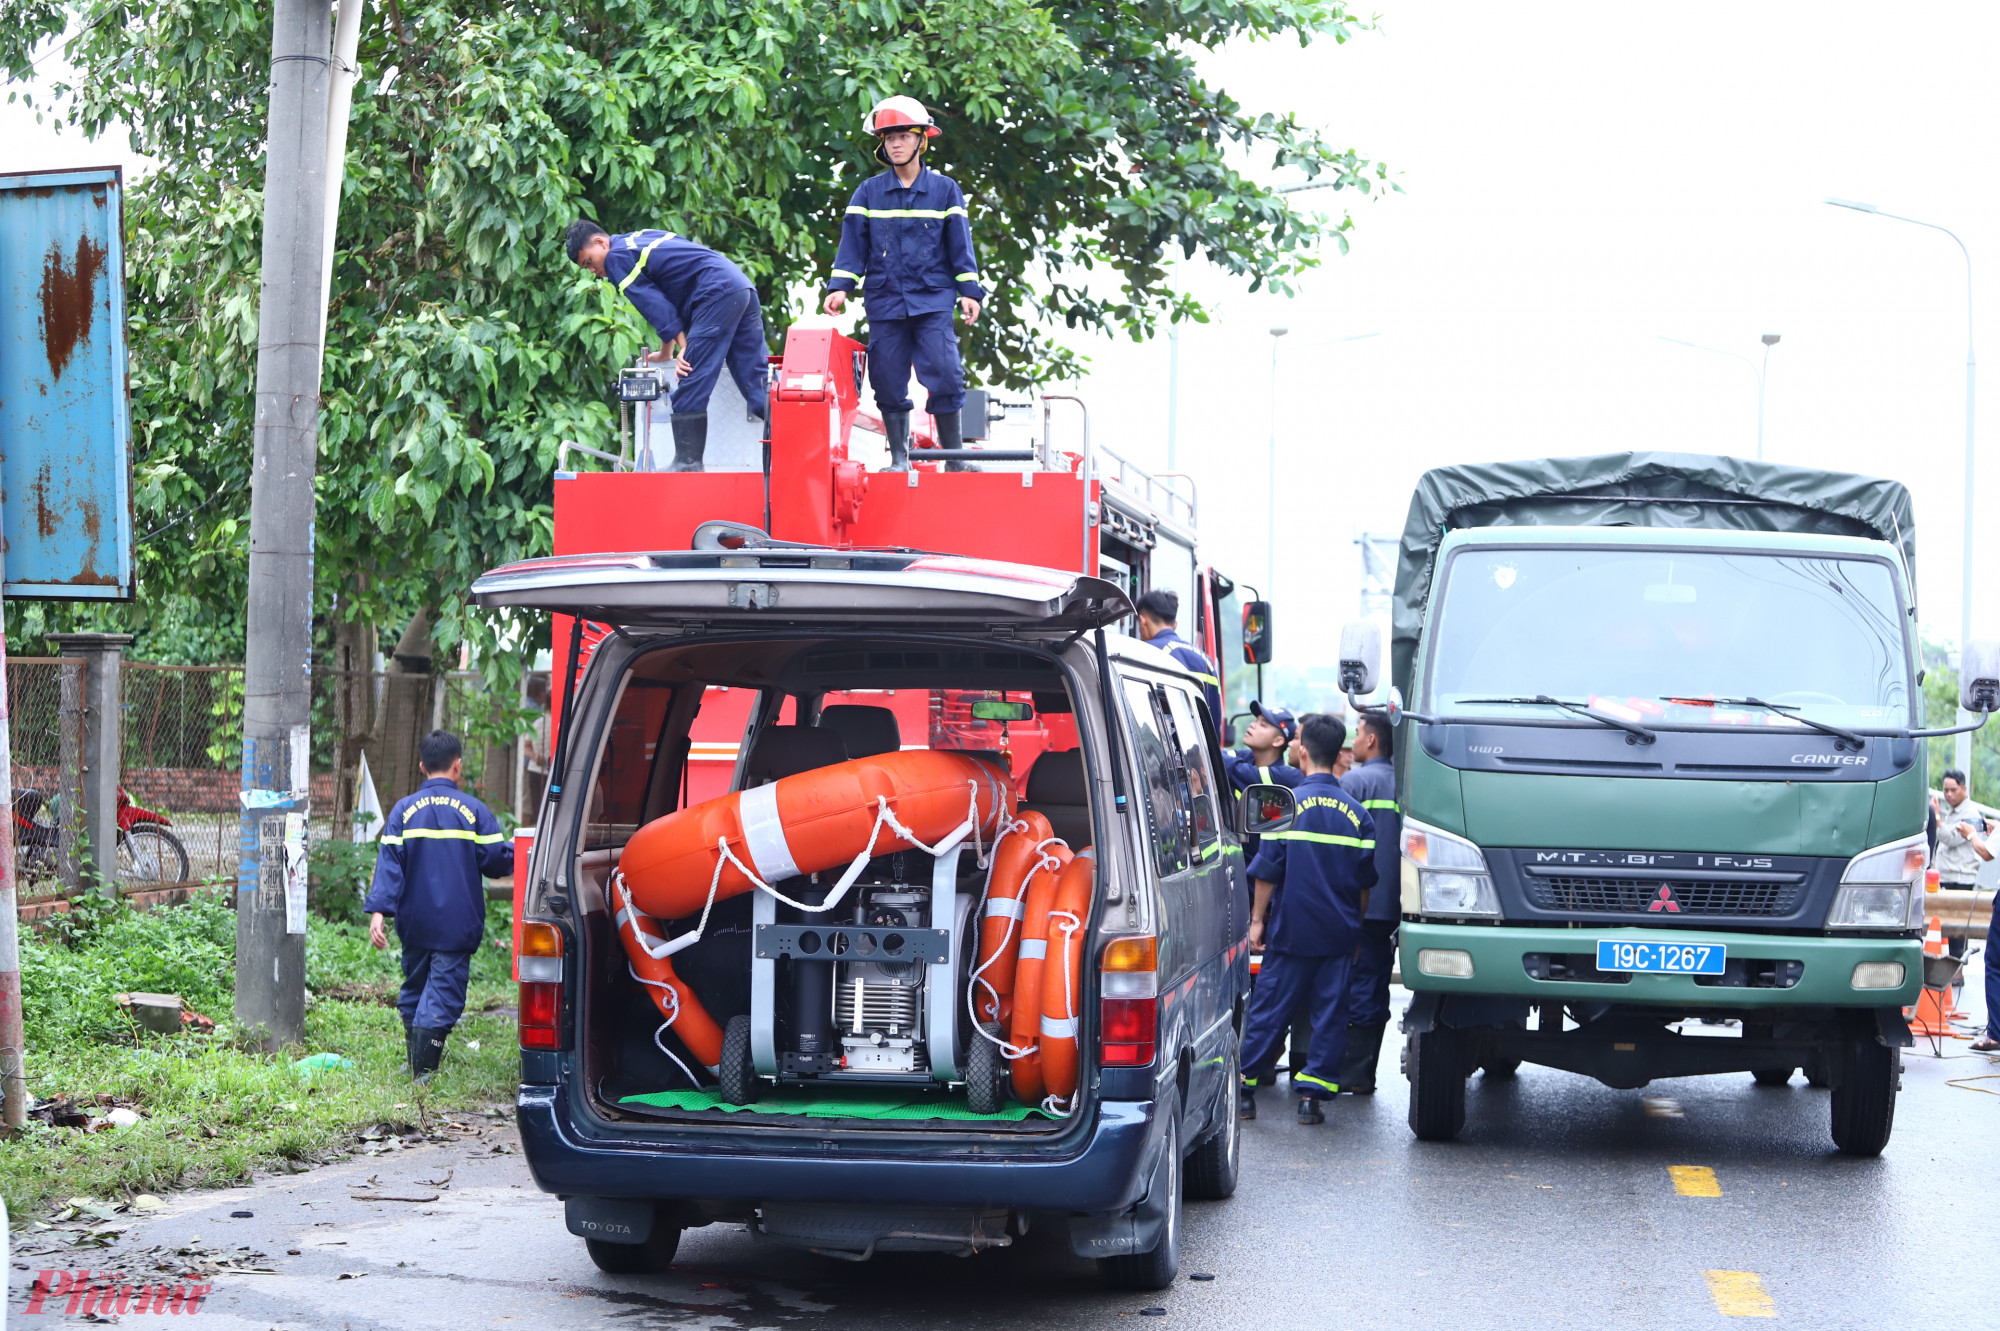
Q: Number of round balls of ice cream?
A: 0